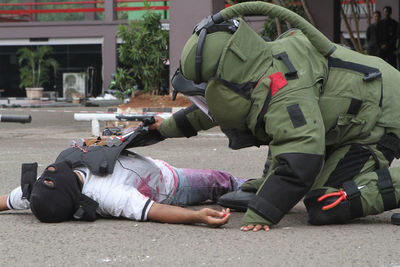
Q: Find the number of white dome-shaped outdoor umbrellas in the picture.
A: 0